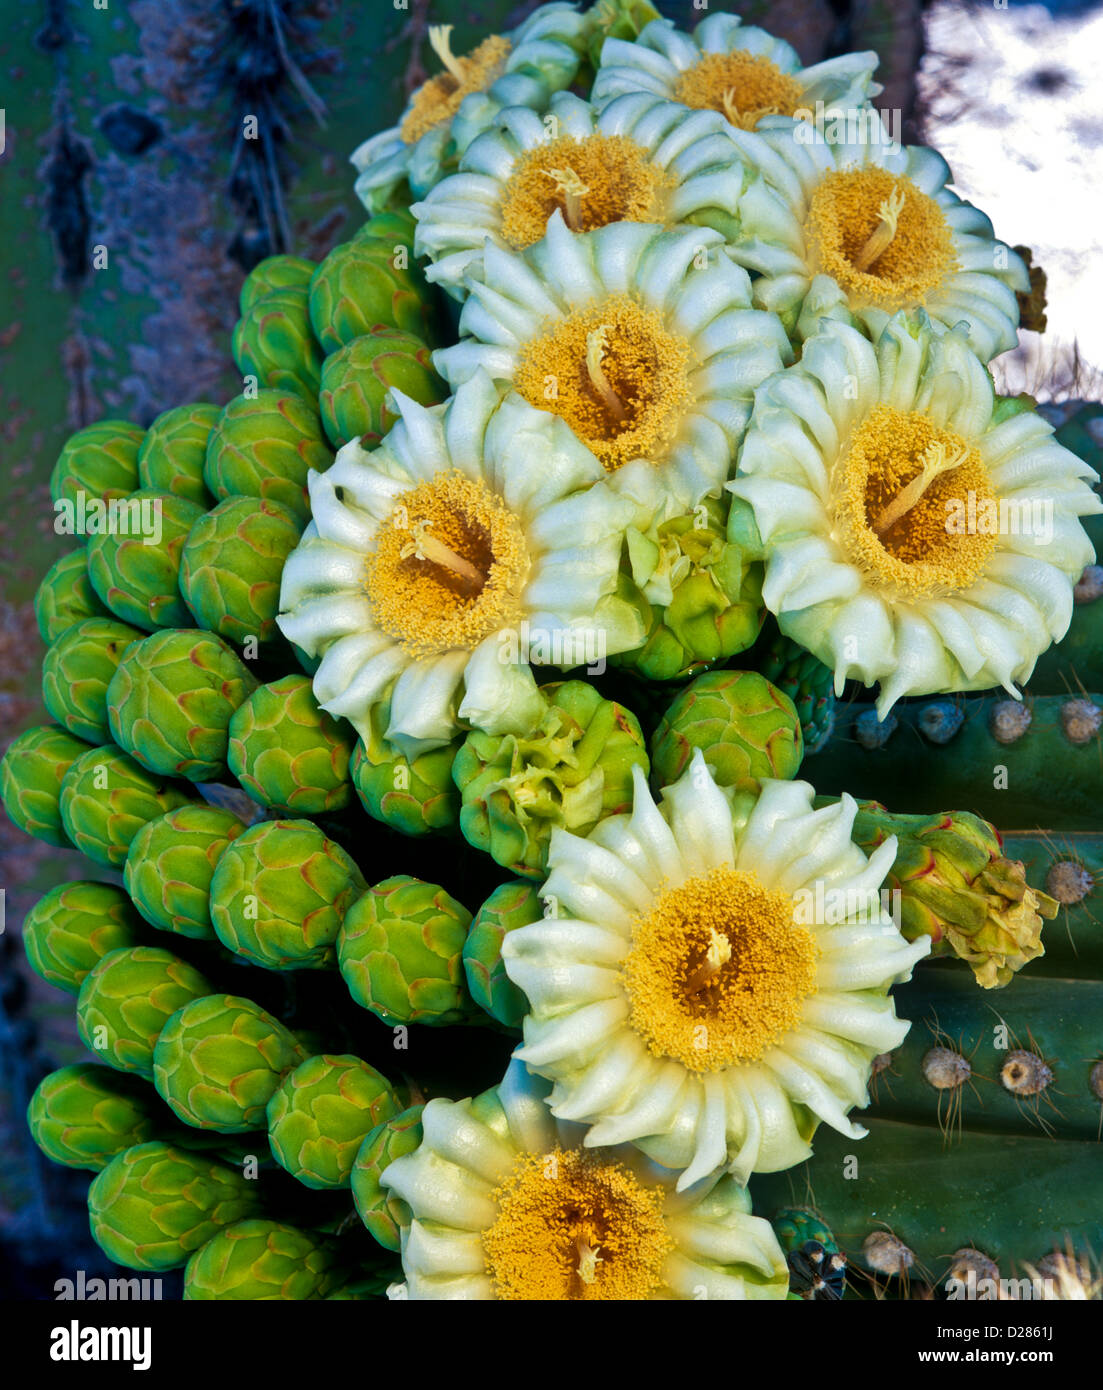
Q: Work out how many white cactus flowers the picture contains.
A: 9